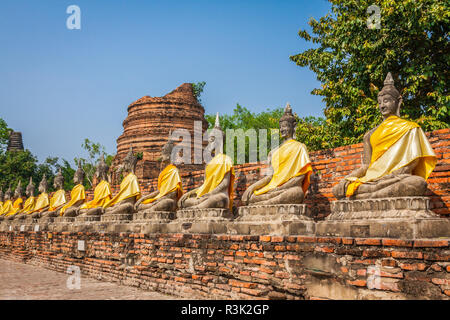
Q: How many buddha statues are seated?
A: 13